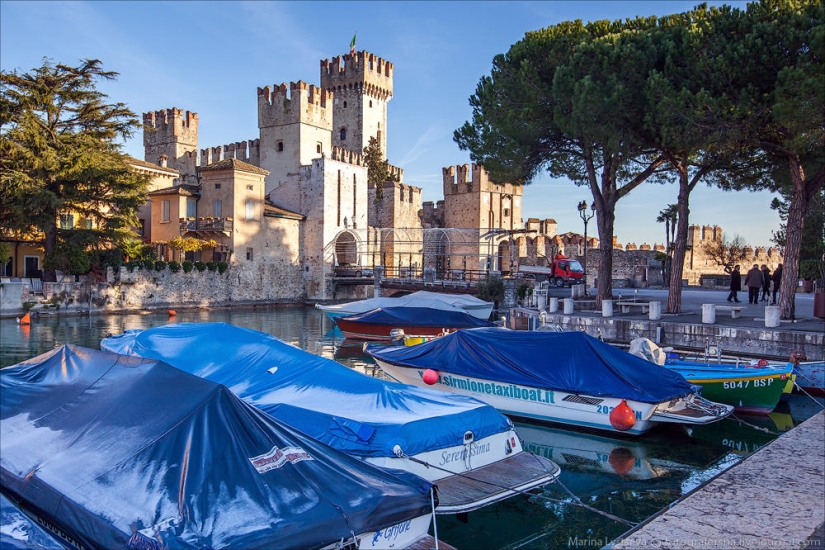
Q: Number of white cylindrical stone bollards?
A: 7